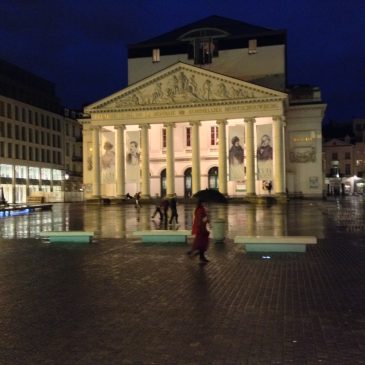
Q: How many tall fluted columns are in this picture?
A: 8